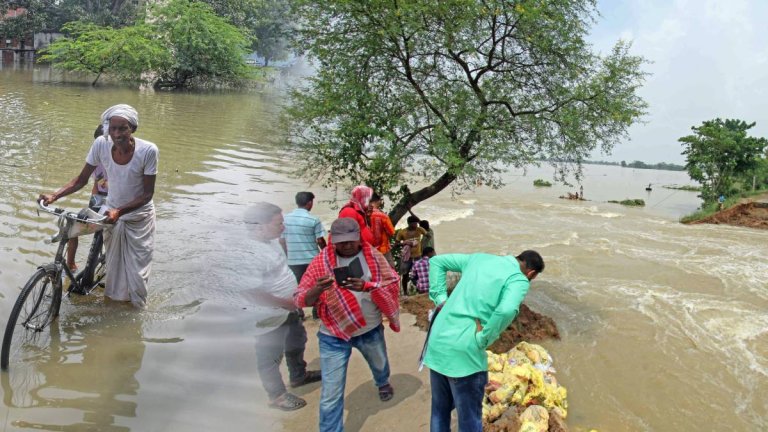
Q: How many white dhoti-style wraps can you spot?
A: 1